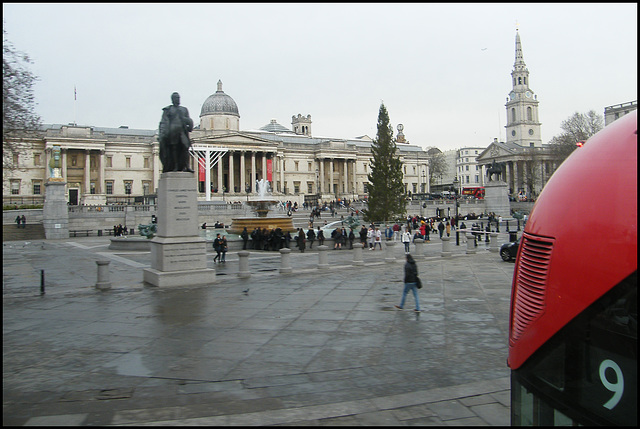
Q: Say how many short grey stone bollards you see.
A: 10